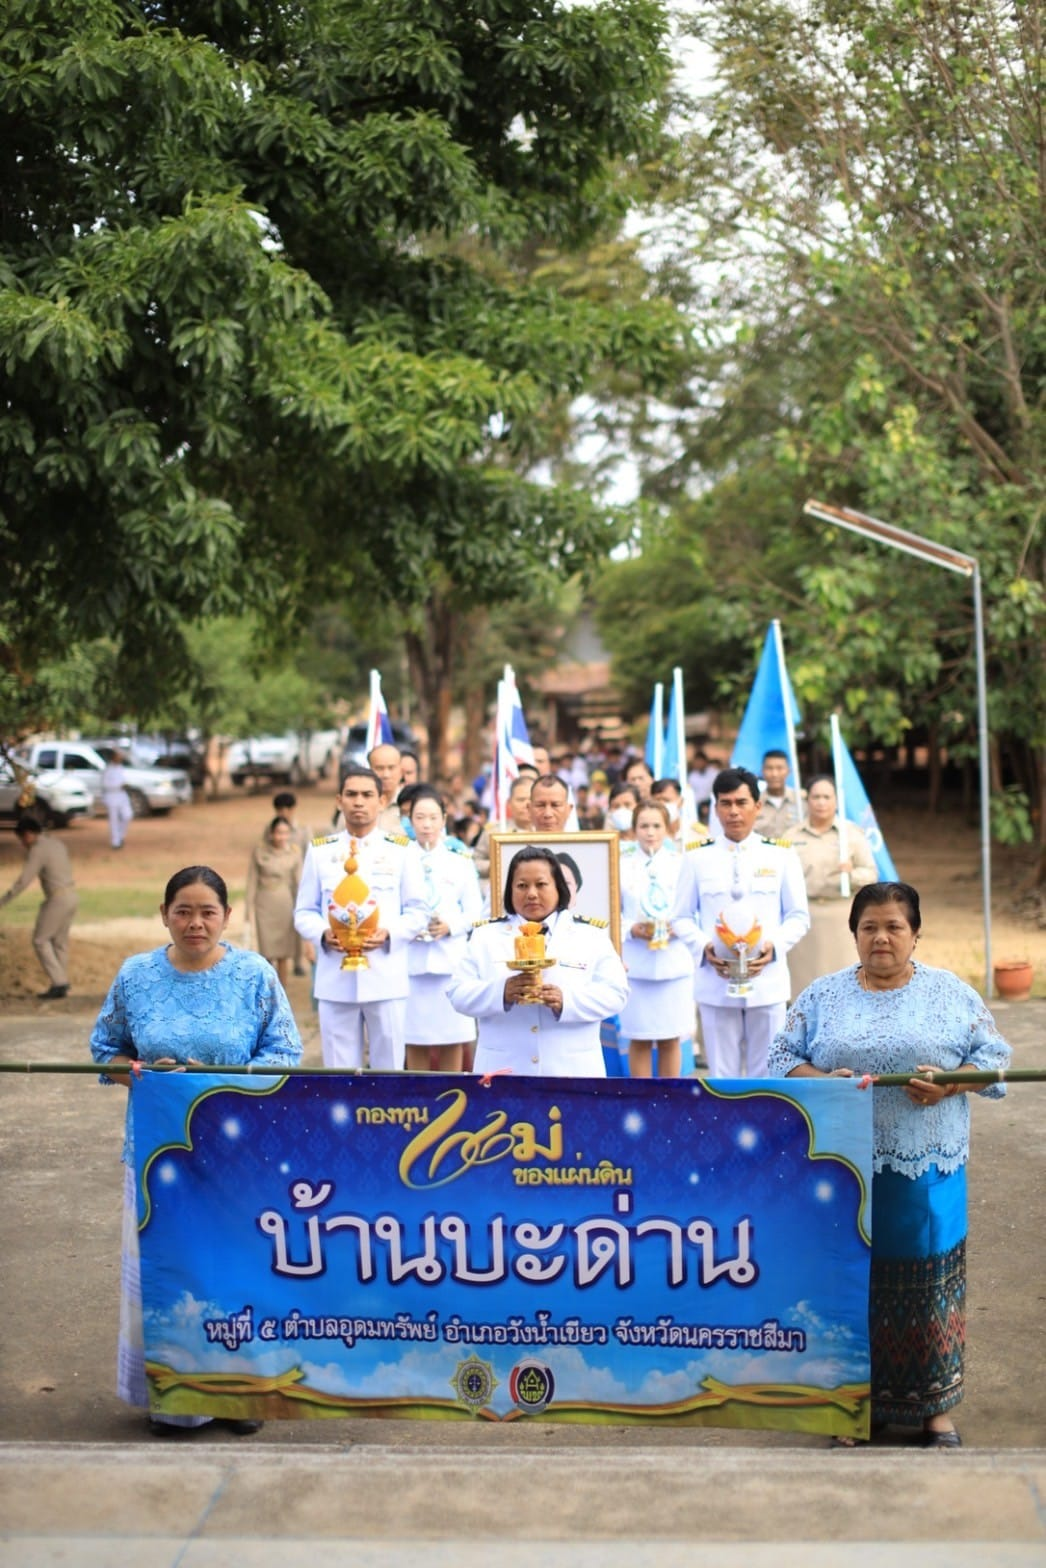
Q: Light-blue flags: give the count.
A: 4